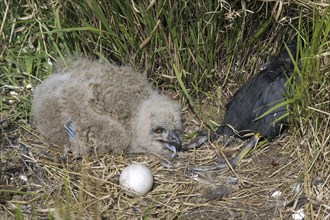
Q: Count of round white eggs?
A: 1